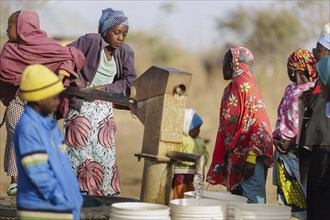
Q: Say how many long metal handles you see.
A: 1